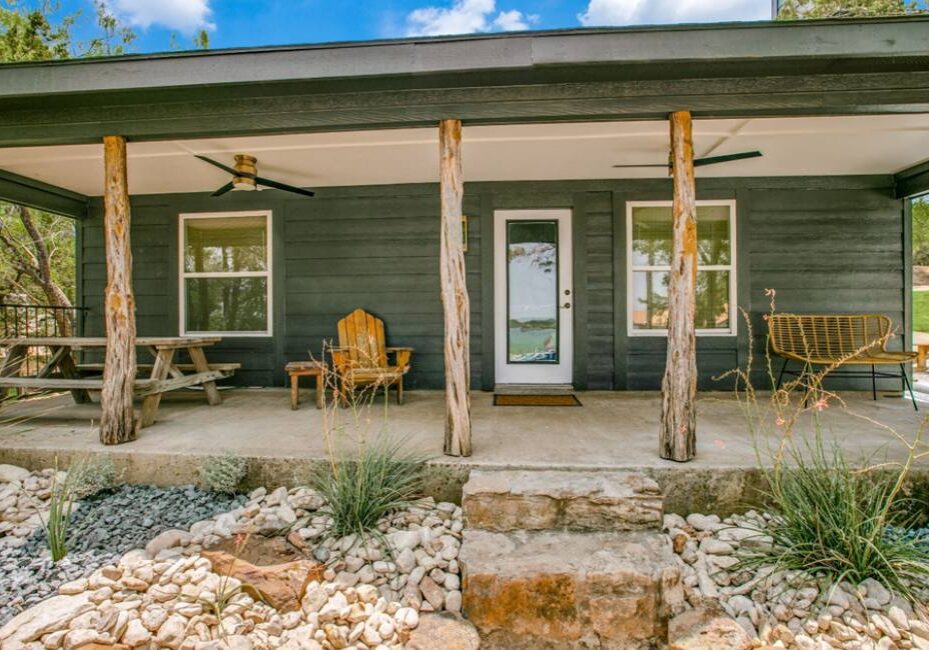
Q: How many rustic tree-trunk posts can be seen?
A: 3